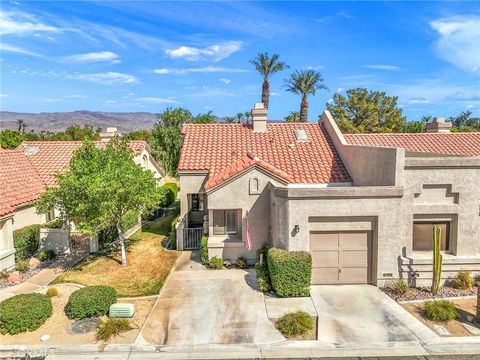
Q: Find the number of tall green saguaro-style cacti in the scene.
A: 1